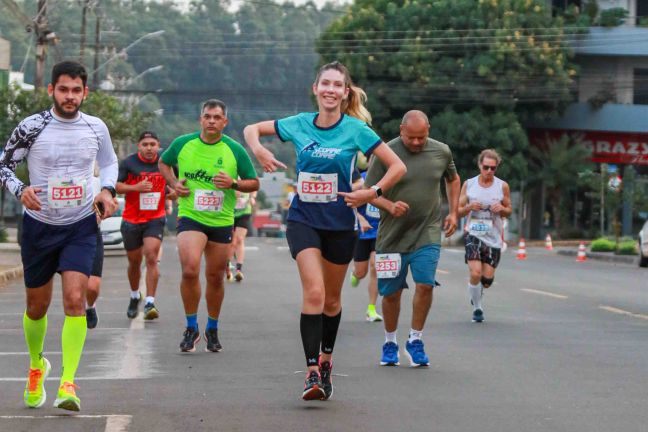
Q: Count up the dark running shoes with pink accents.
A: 2